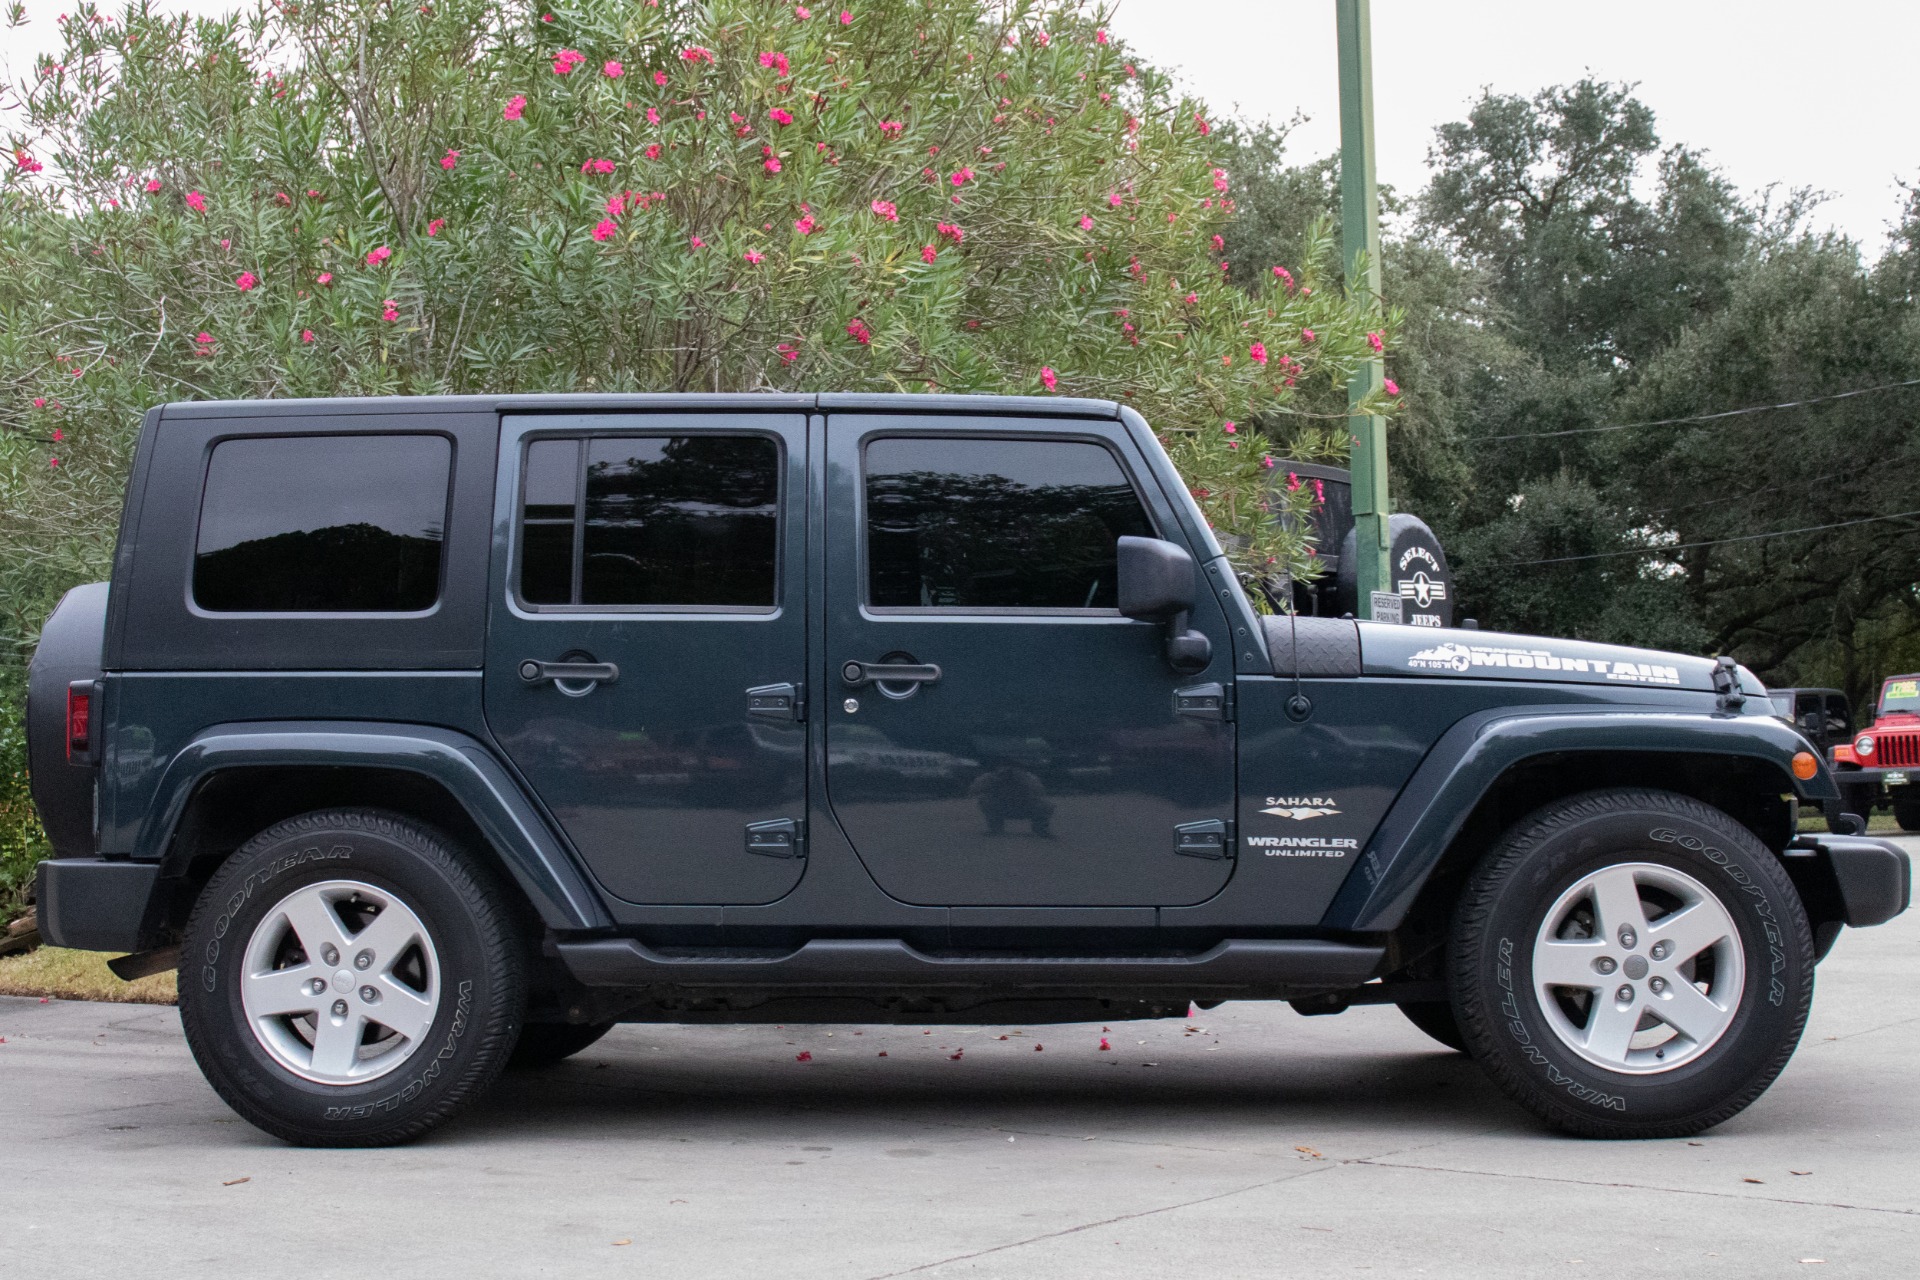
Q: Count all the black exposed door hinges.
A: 4